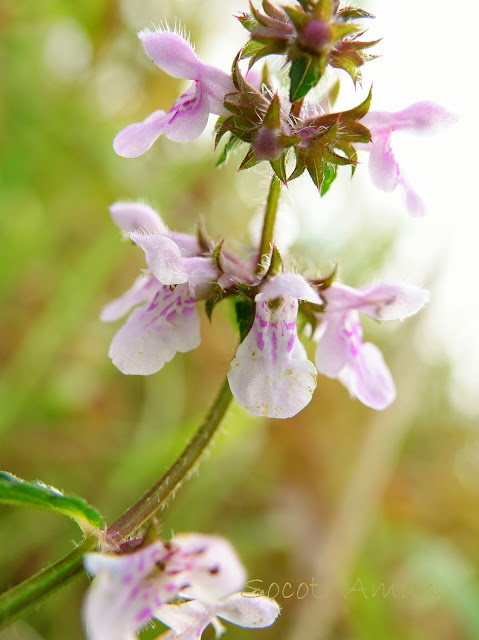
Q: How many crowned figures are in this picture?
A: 0